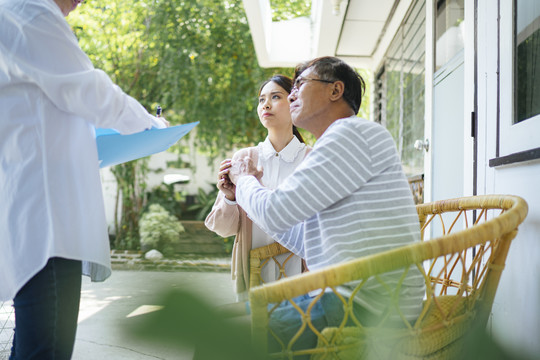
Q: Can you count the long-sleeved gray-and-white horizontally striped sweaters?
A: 1